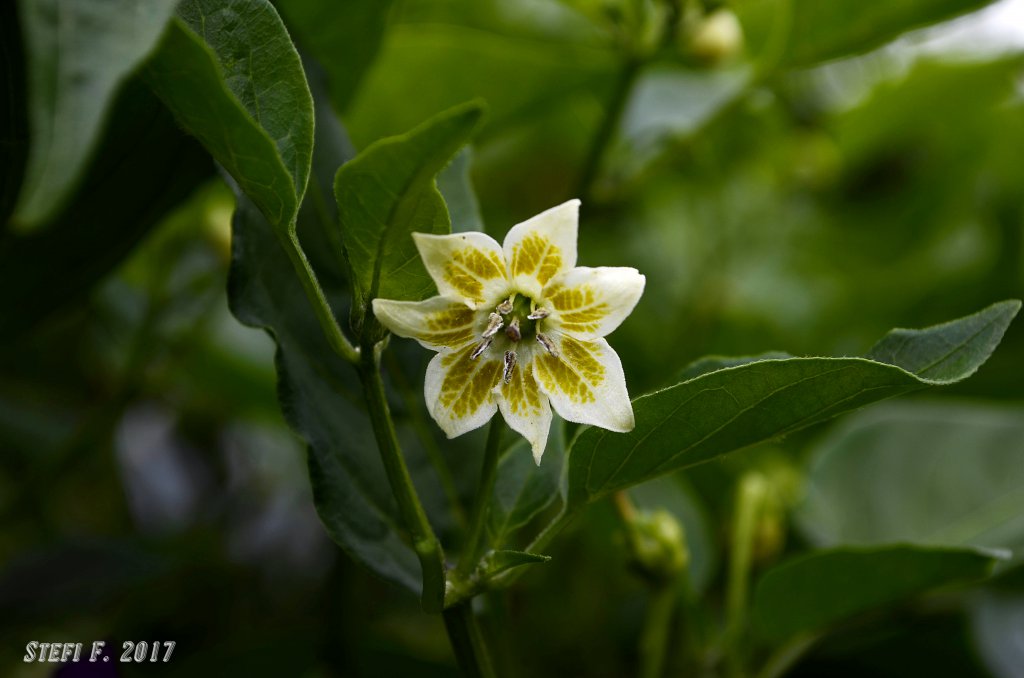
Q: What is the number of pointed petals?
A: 7